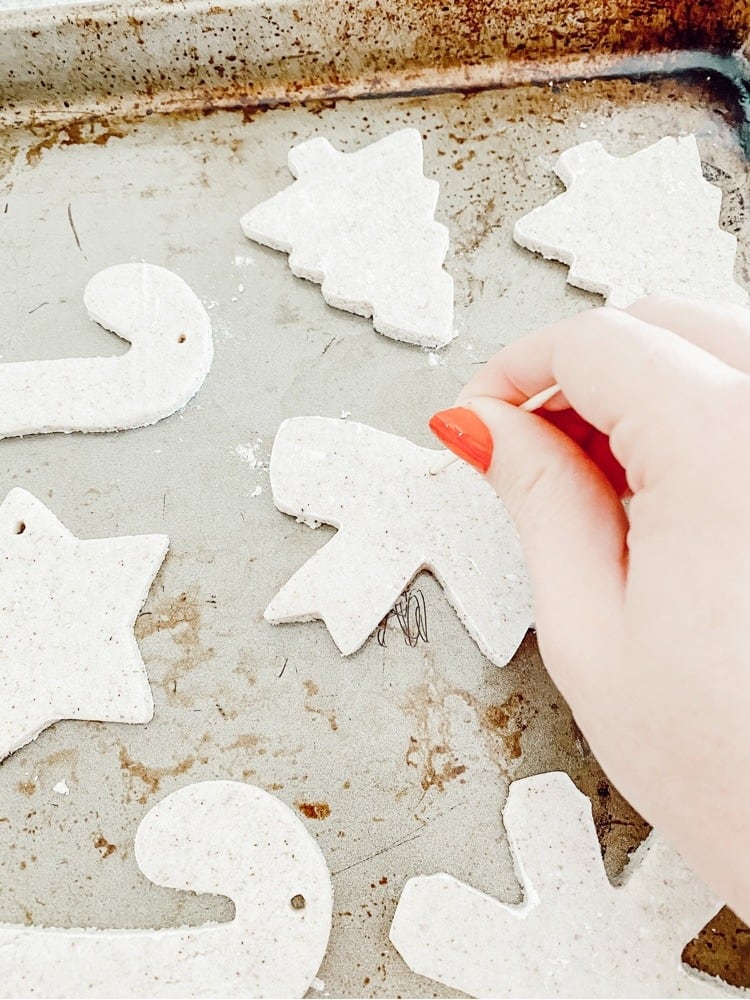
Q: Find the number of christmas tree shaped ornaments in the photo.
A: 2